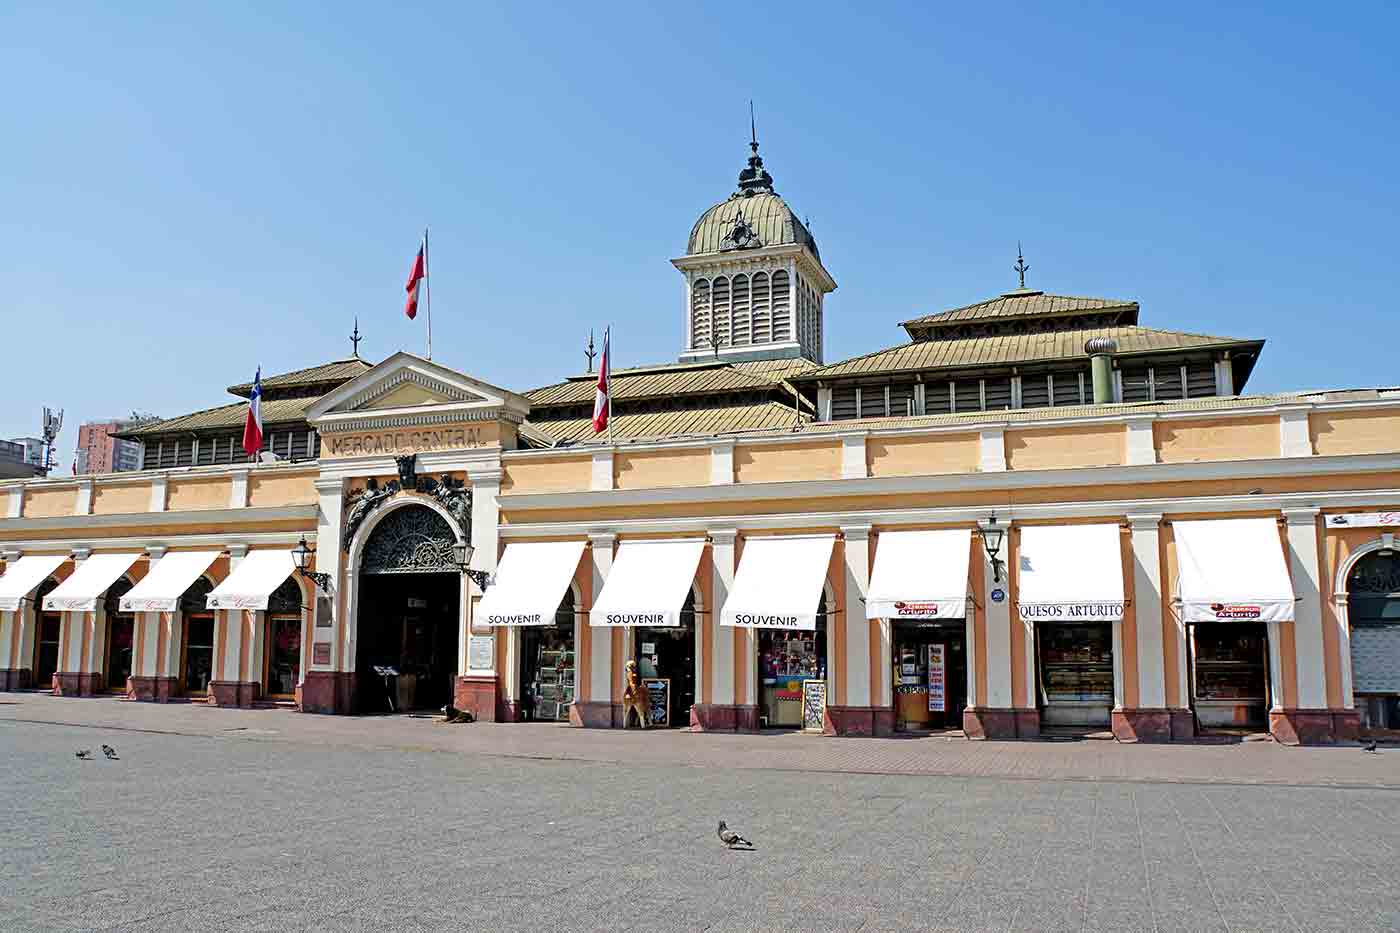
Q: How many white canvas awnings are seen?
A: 10